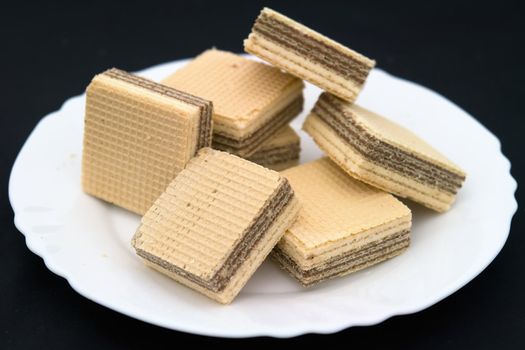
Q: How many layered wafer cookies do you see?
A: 7